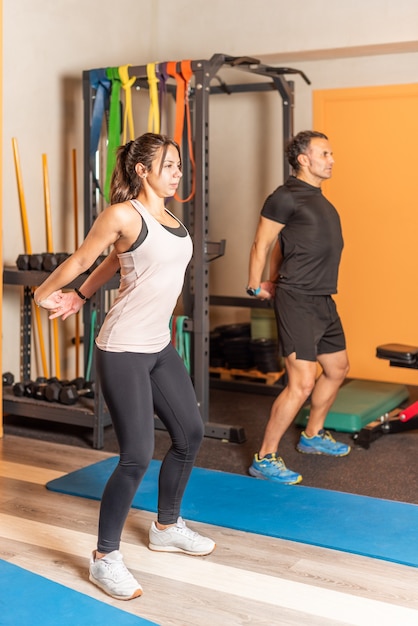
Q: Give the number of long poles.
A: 3